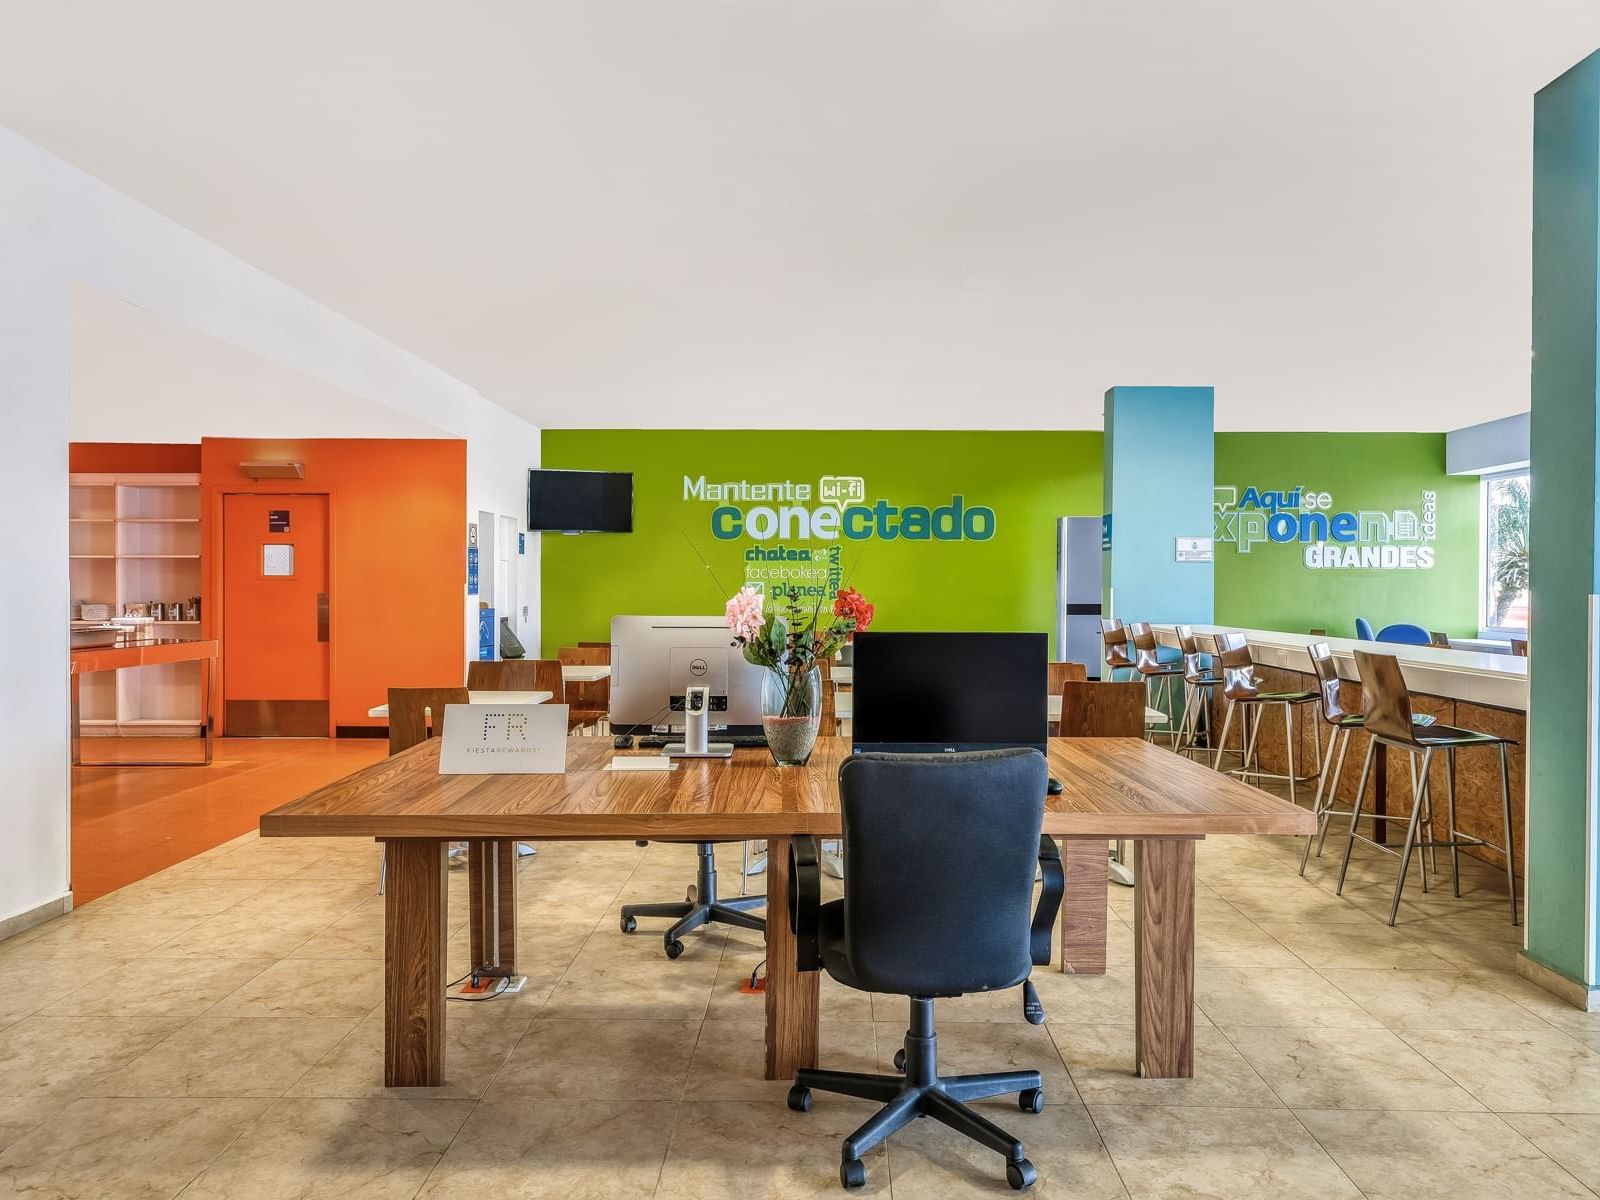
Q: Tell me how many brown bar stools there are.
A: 6